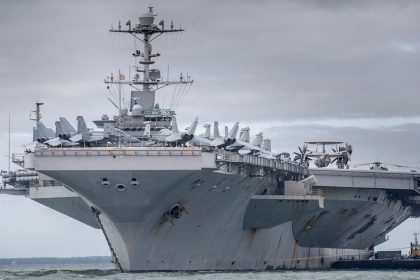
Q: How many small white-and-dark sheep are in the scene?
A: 0